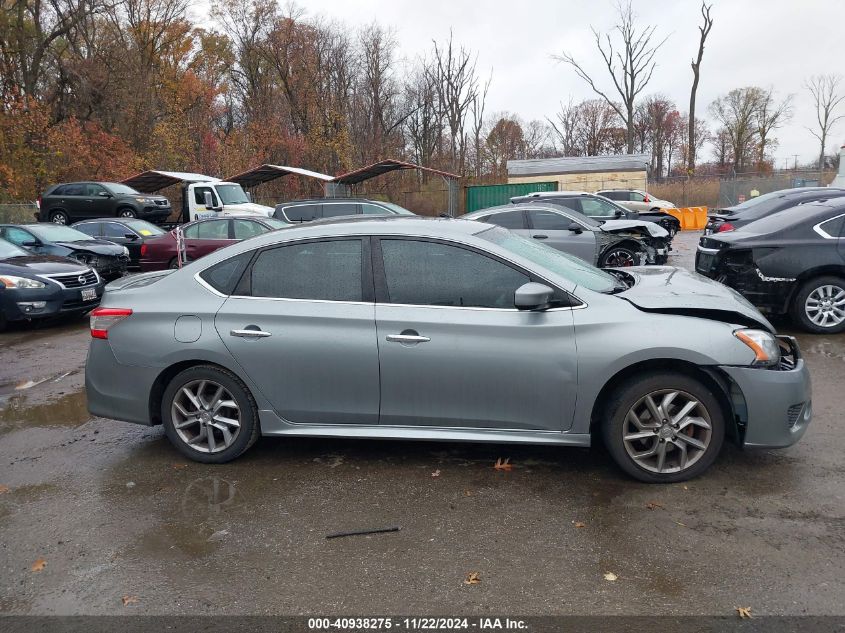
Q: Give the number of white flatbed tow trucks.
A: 1